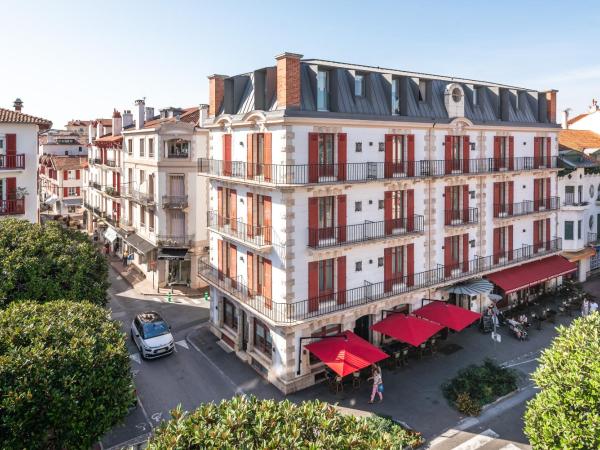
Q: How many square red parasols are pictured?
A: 3